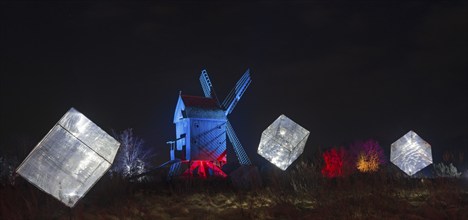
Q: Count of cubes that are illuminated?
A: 3